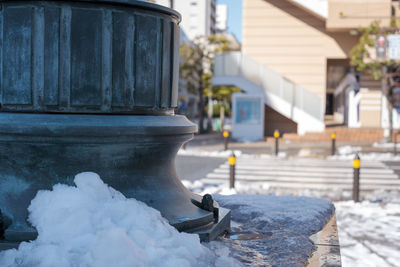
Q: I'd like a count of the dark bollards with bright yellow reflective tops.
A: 5